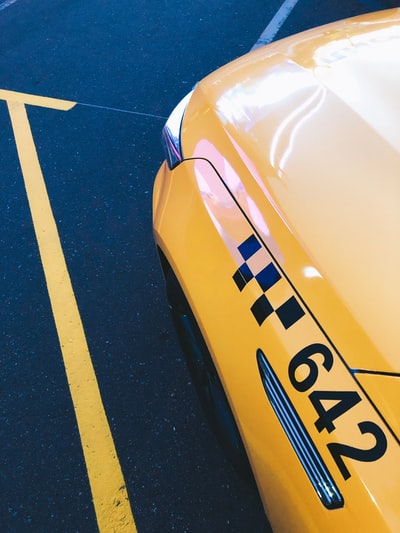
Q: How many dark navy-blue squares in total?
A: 5